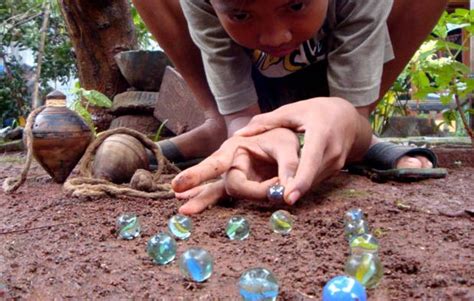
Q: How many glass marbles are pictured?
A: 13